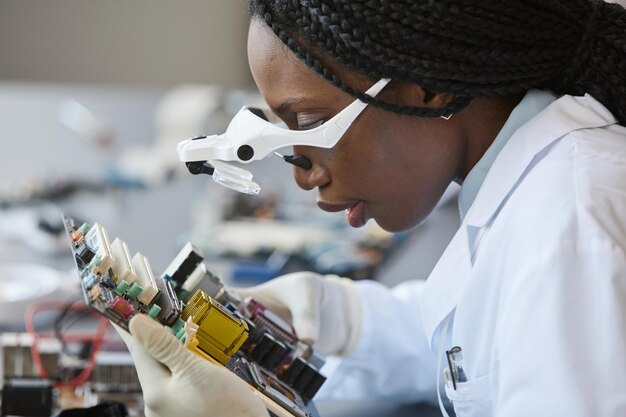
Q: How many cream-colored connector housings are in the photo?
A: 3